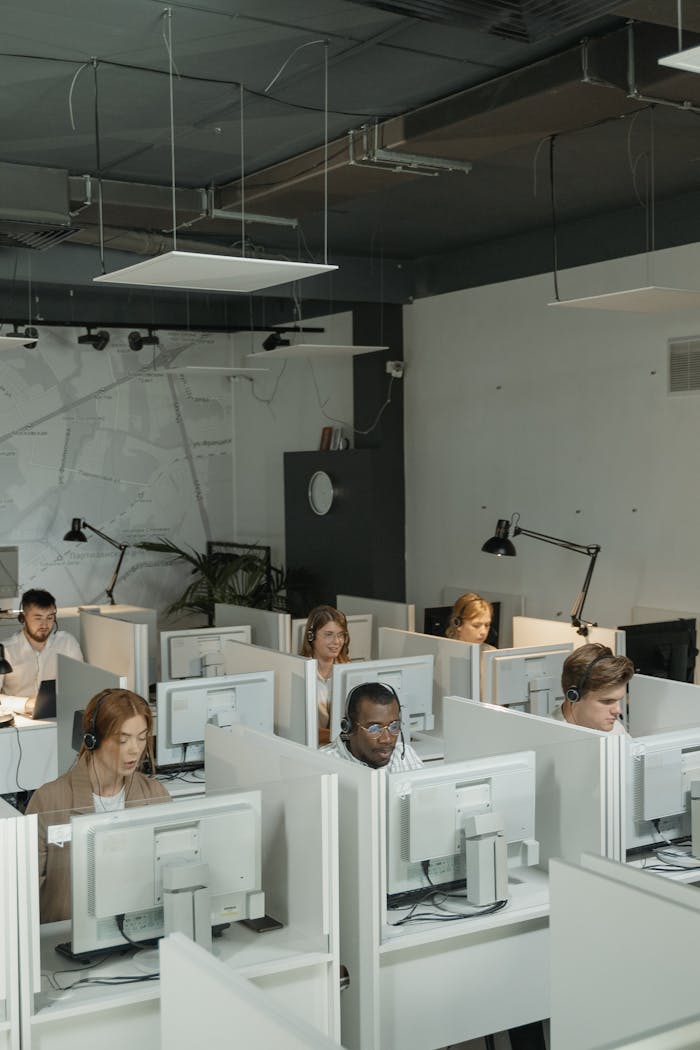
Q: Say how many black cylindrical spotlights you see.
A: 4